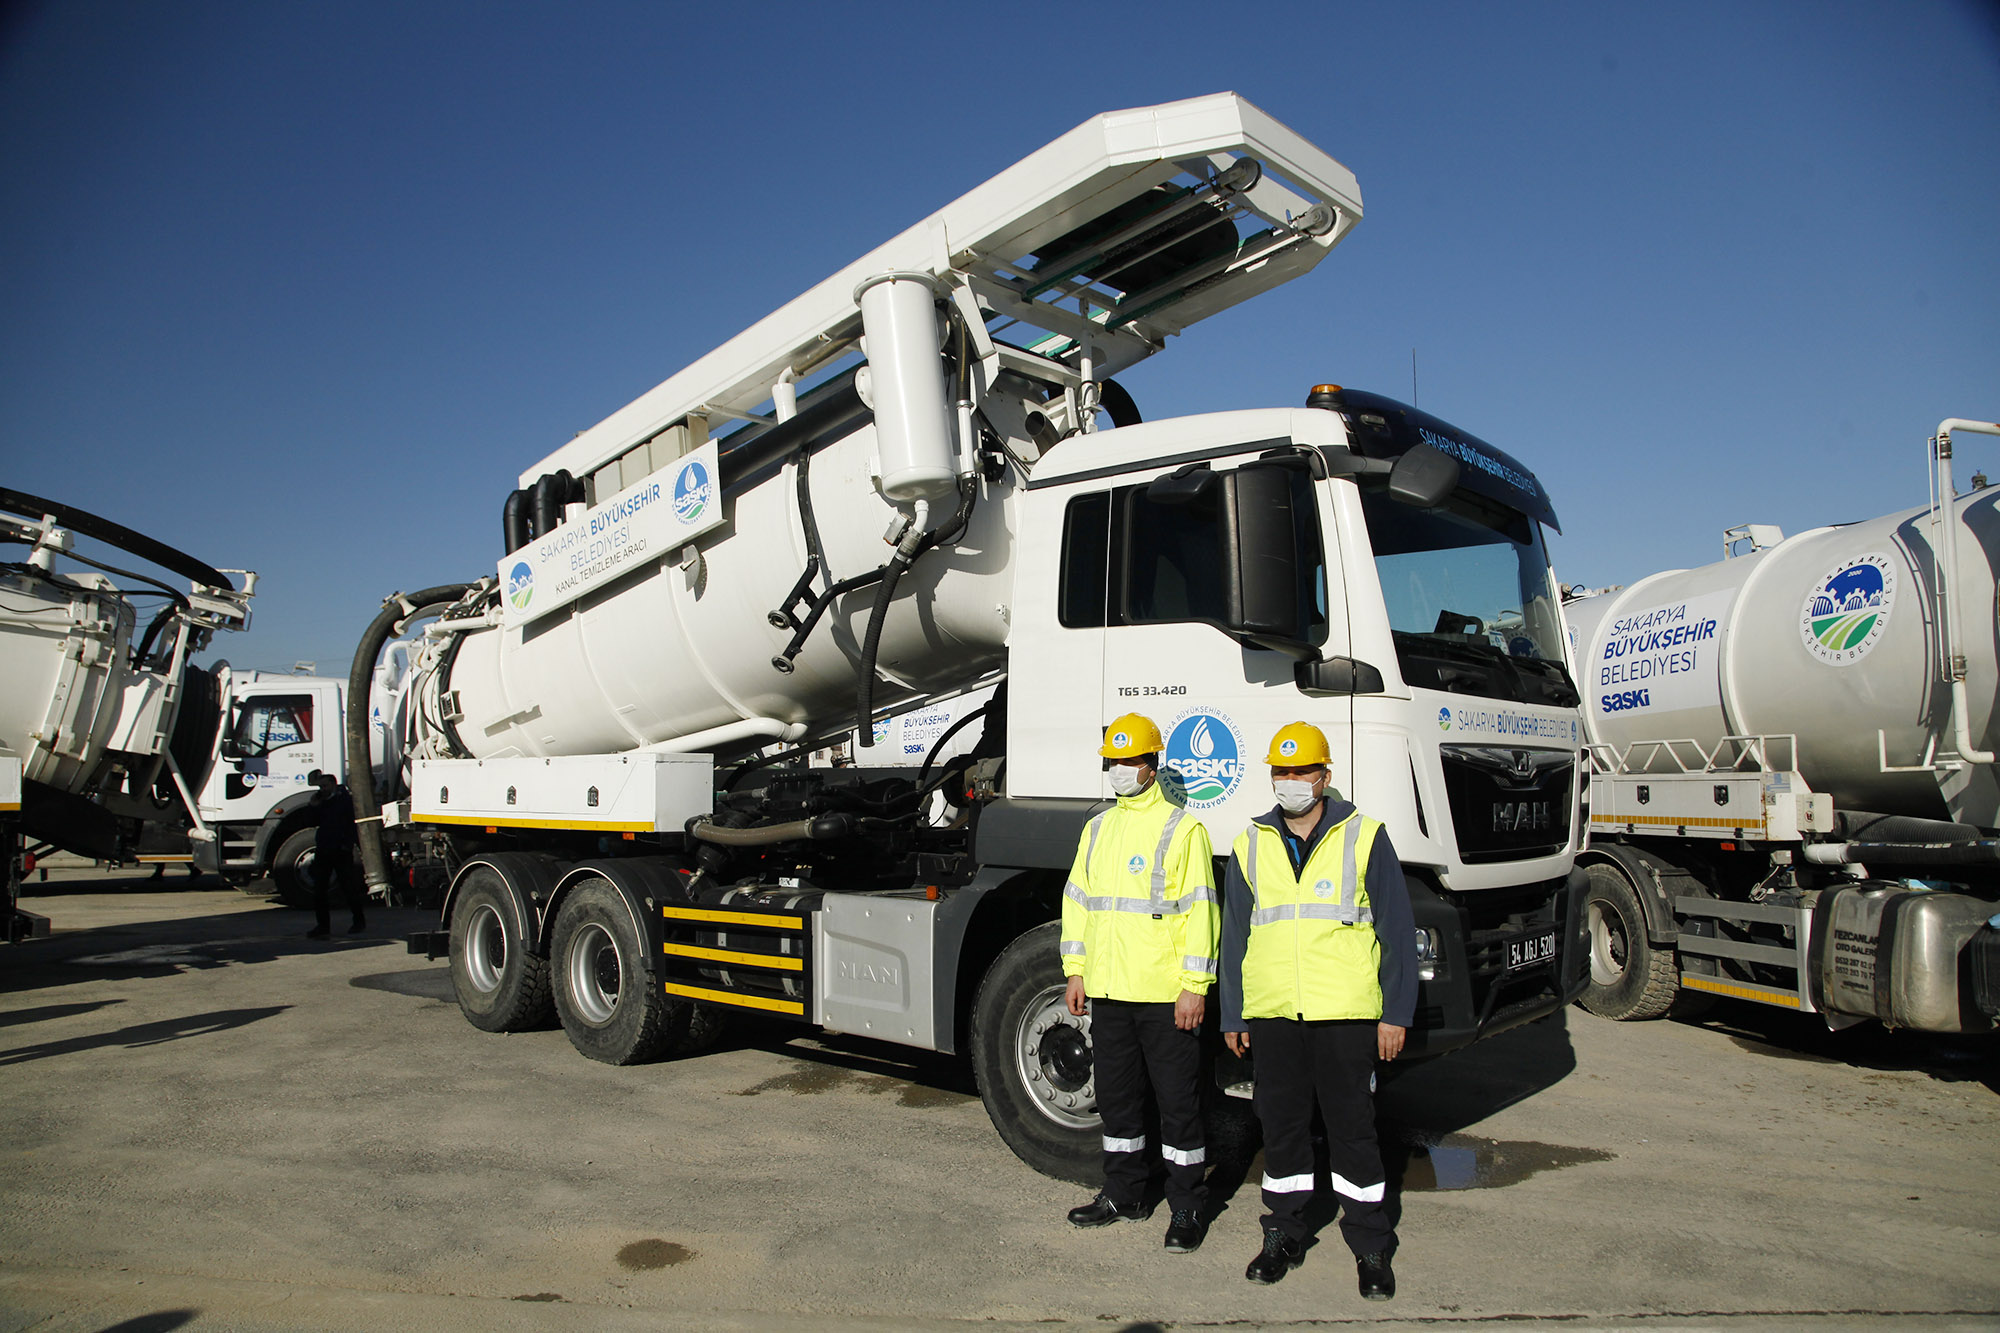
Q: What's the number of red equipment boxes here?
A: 0